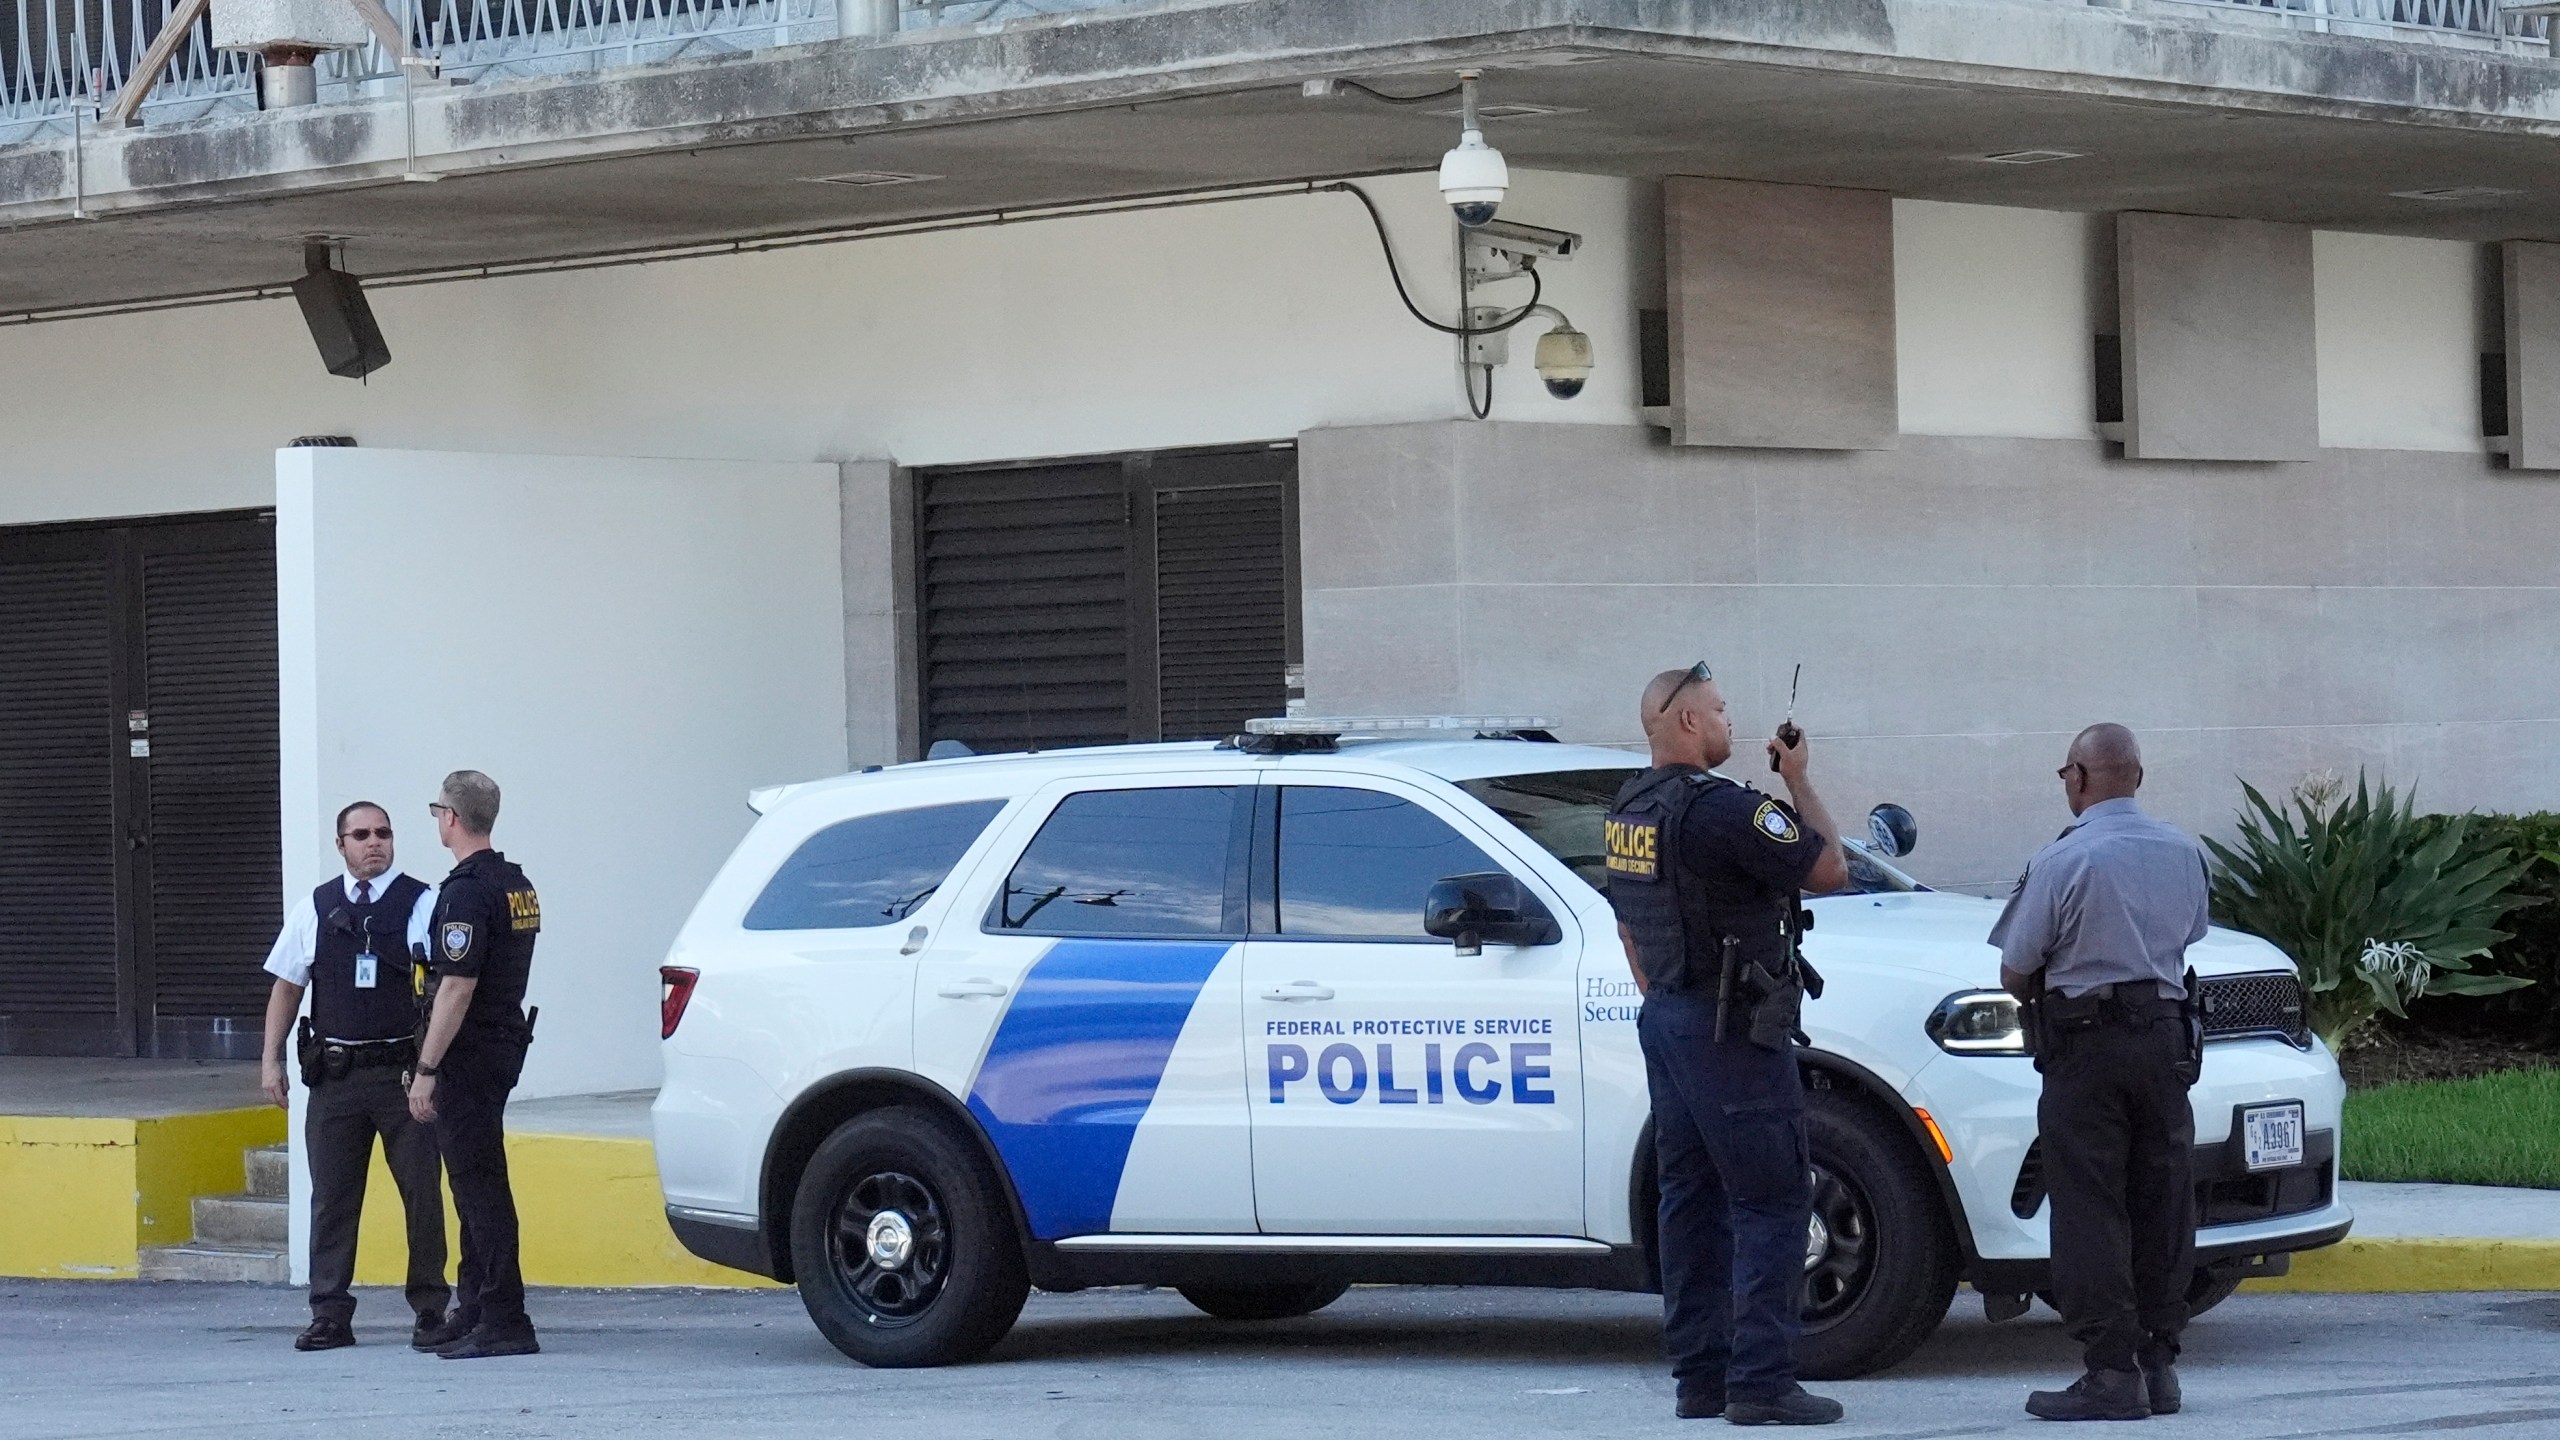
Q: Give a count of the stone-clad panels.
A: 3